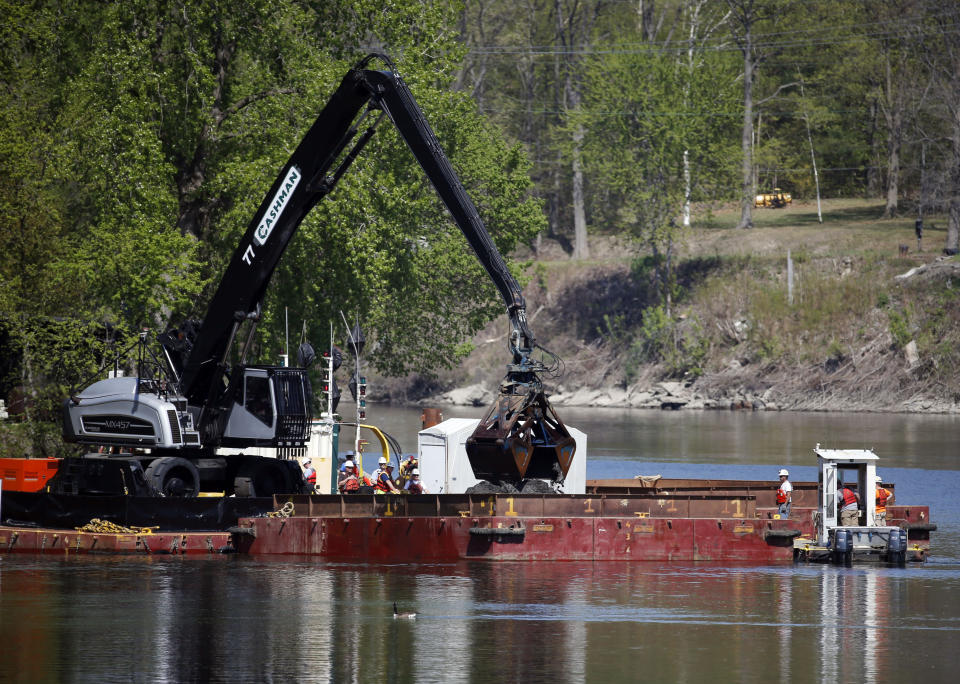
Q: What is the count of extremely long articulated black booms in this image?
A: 1